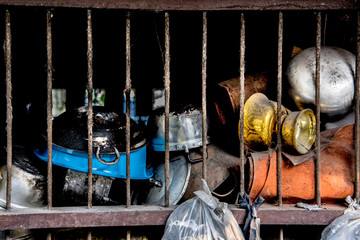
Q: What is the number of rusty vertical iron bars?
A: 10